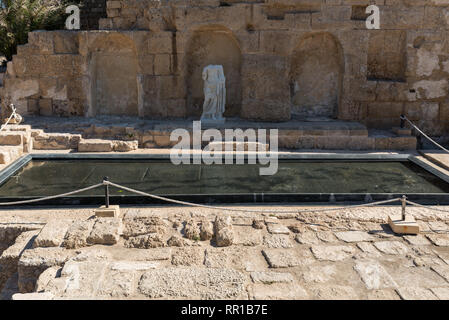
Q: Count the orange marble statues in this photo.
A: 0